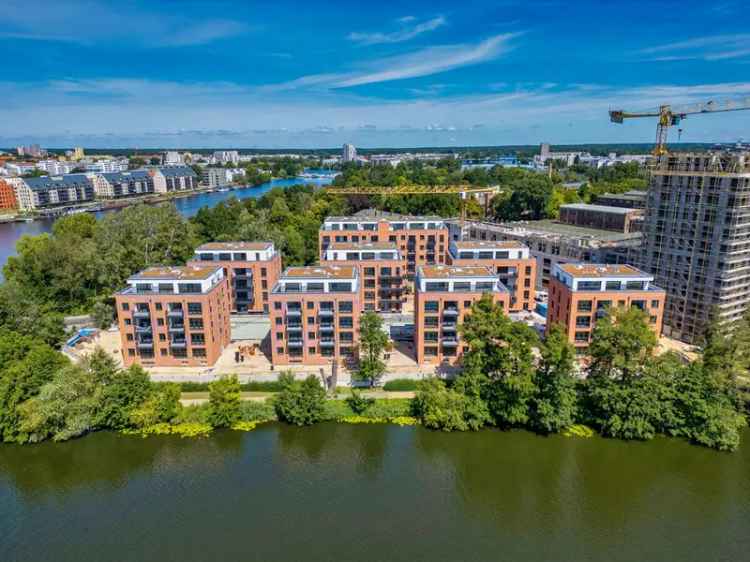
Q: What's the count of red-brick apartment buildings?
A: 8